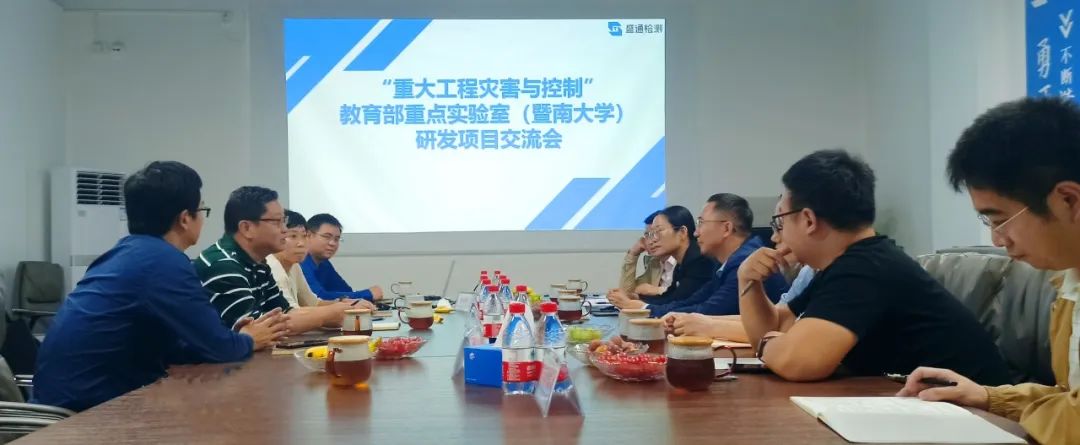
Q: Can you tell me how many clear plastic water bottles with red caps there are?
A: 10